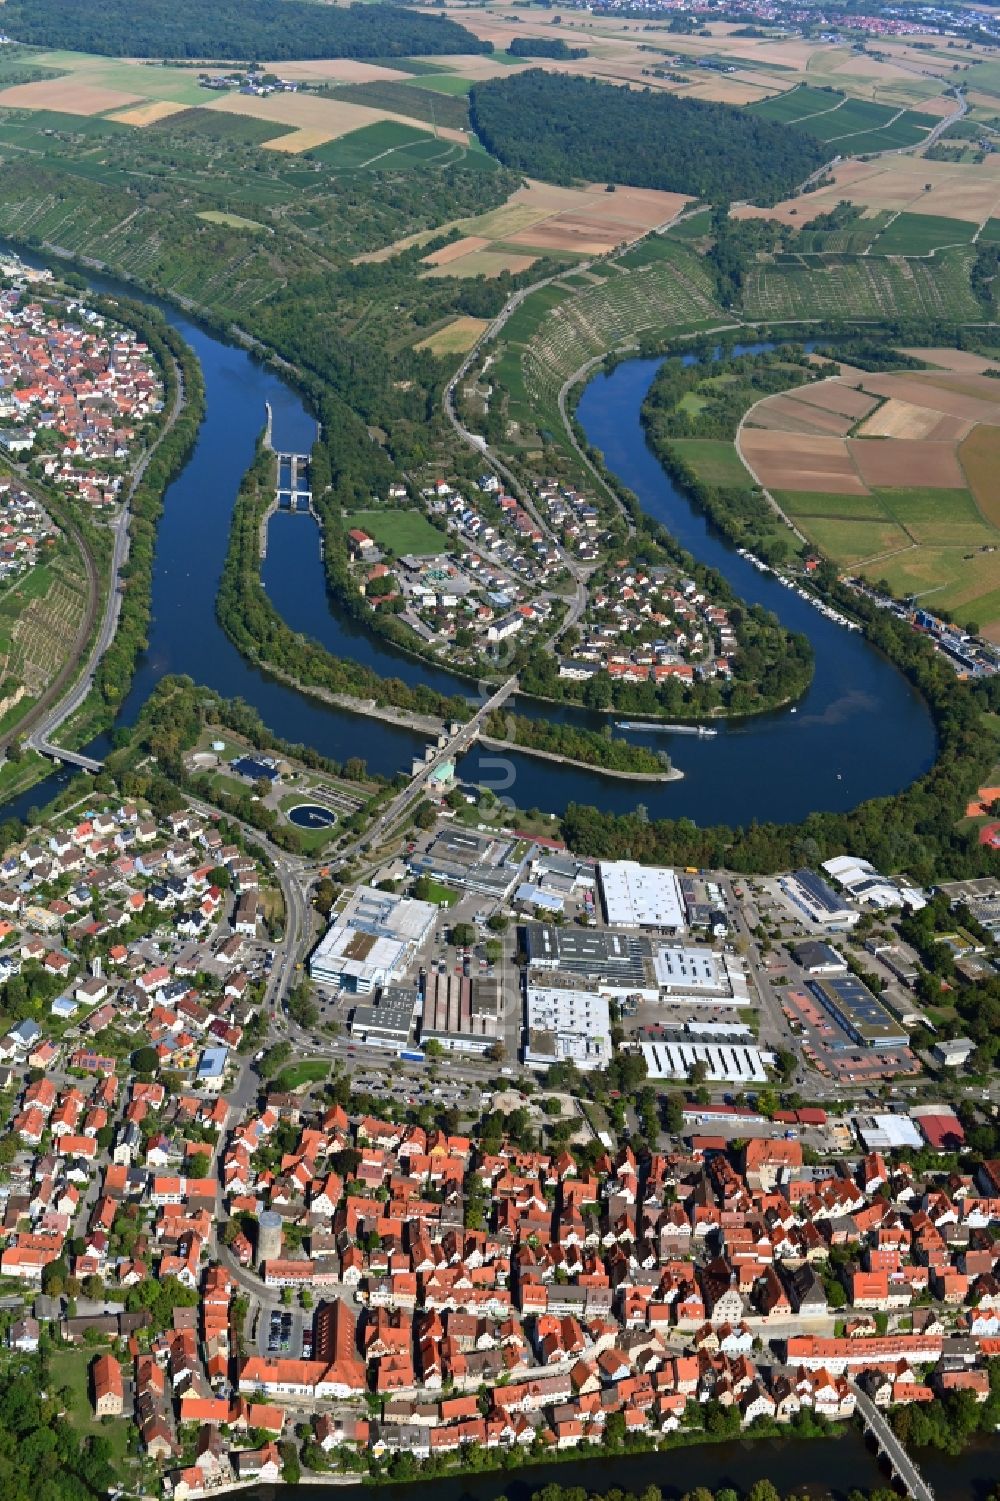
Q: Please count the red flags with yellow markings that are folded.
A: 0